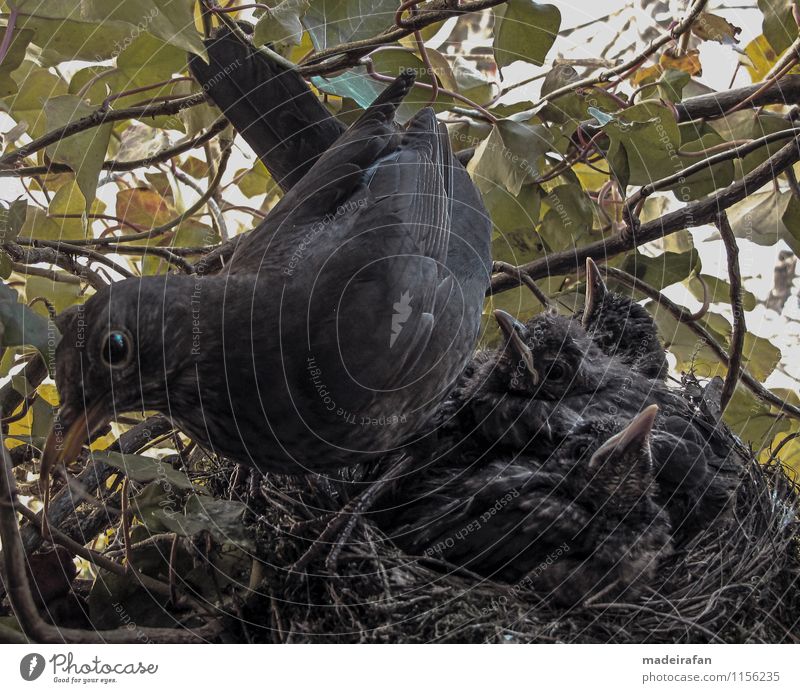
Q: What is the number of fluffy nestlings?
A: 3